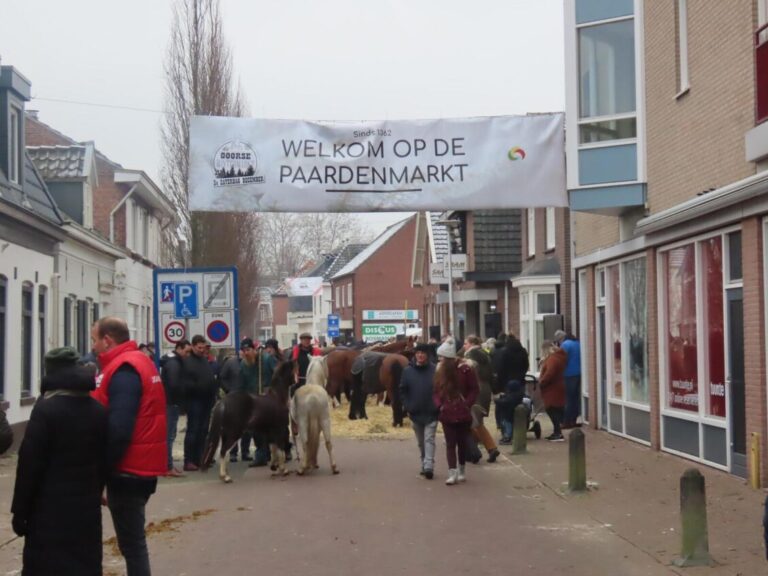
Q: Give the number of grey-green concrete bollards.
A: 3